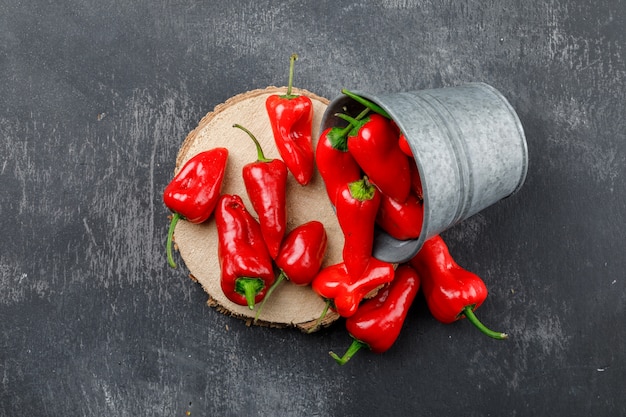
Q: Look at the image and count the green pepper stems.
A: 12